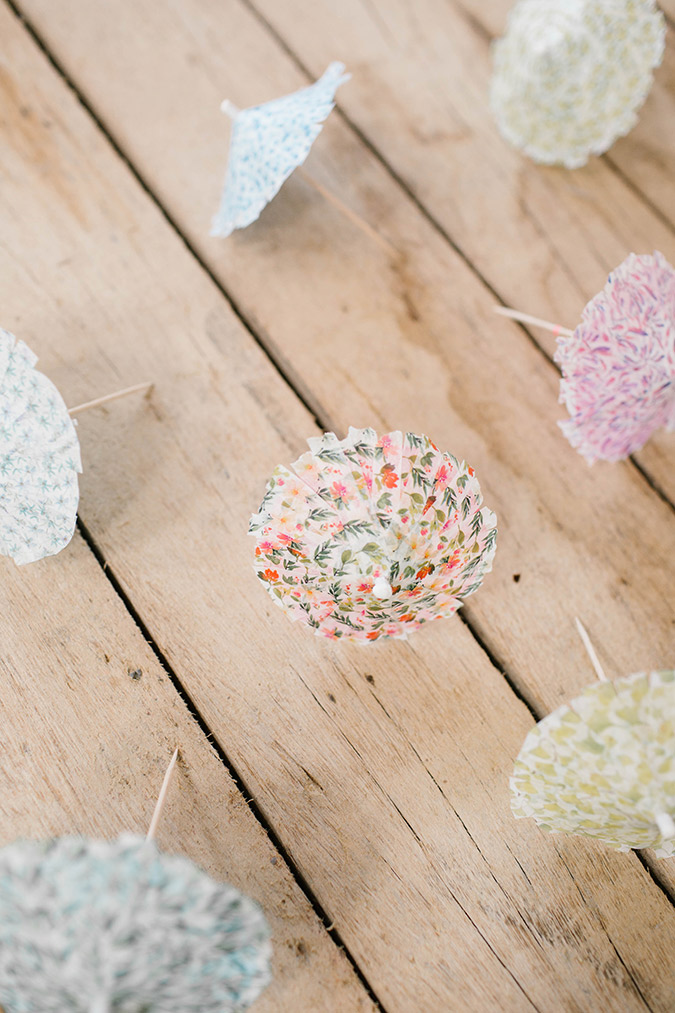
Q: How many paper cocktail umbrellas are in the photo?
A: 7